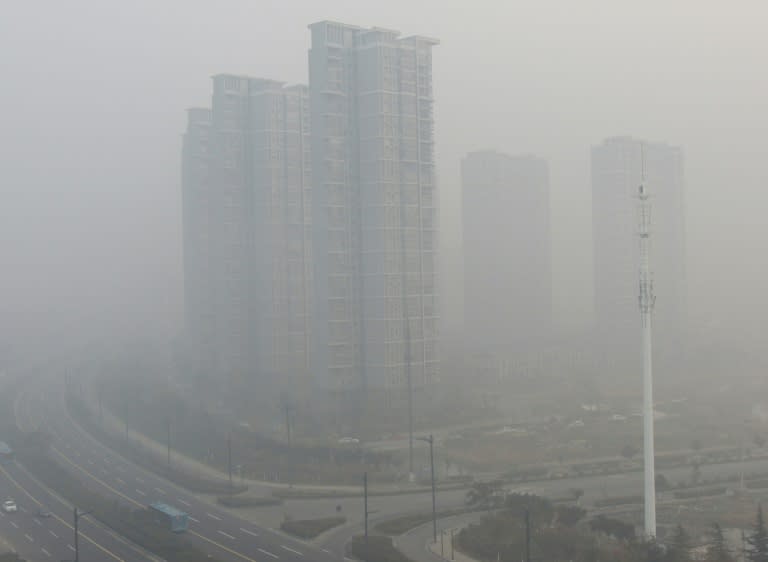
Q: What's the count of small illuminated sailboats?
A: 0